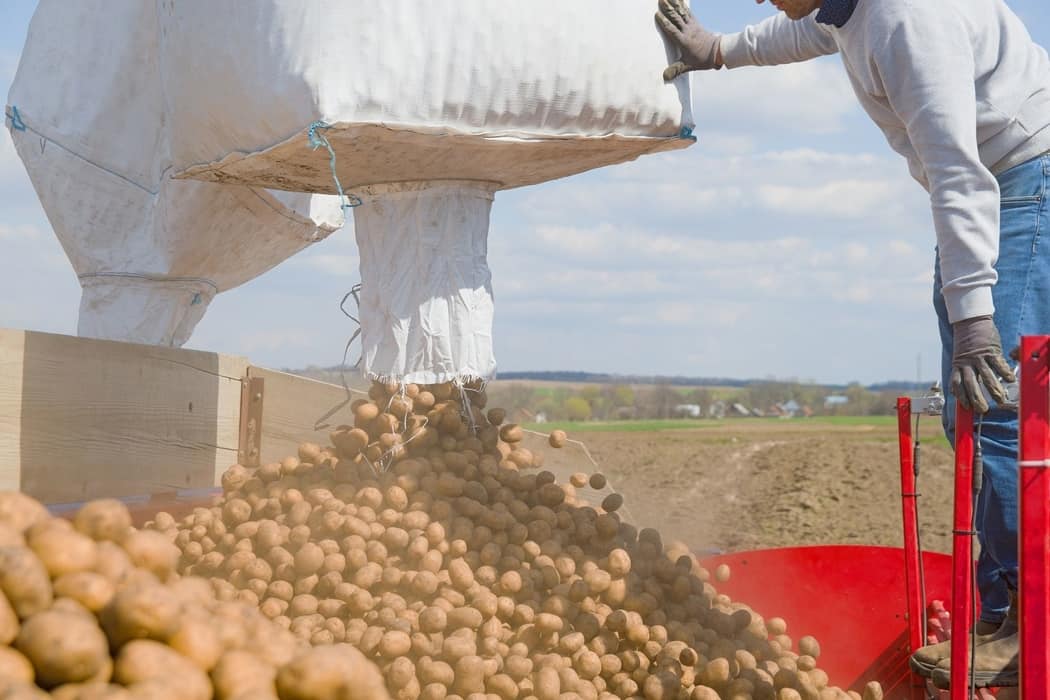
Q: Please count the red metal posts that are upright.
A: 3